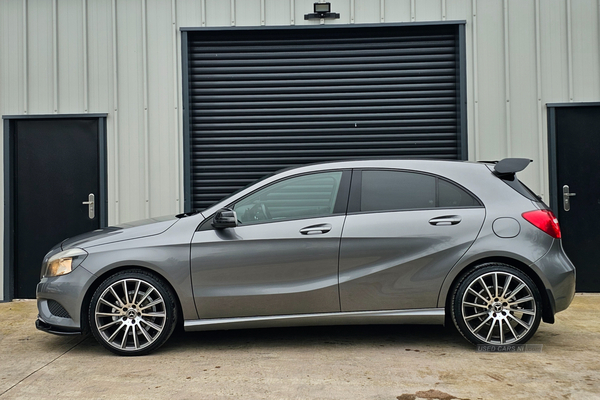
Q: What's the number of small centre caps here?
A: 2